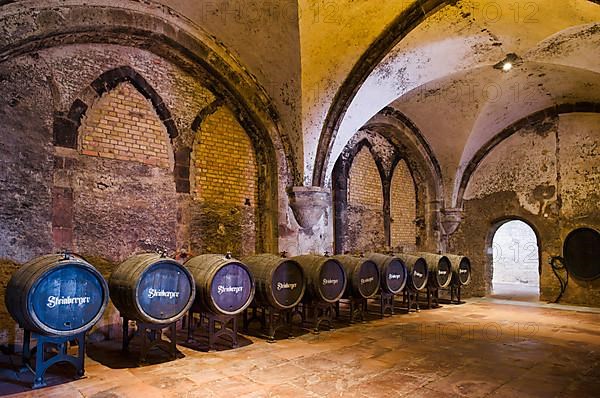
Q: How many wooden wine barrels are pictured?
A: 10